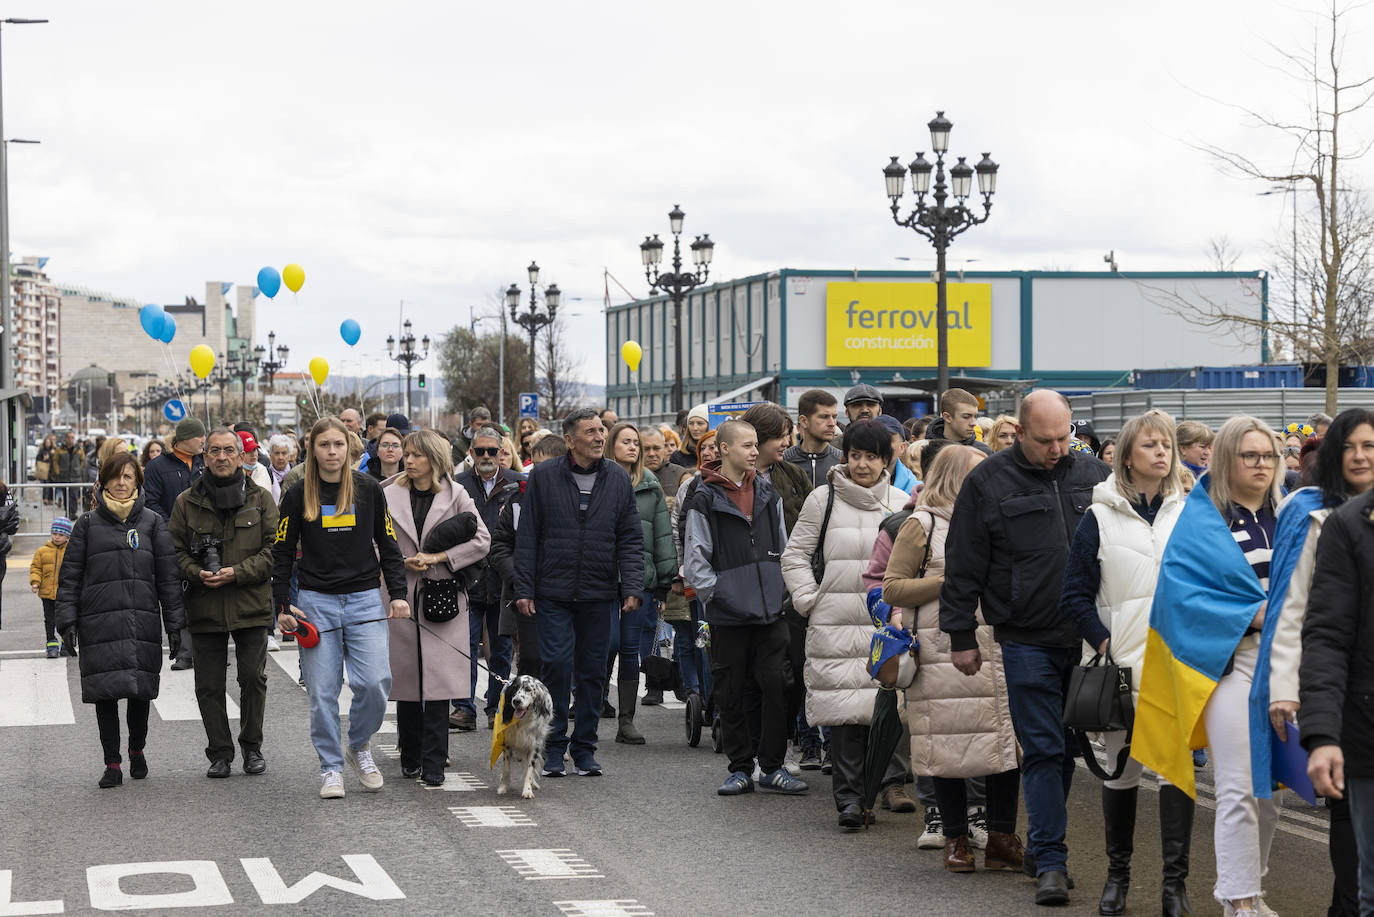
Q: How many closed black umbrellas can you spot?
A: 1